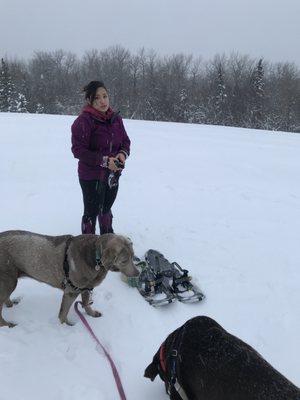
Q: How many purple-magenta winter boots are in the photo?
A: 2